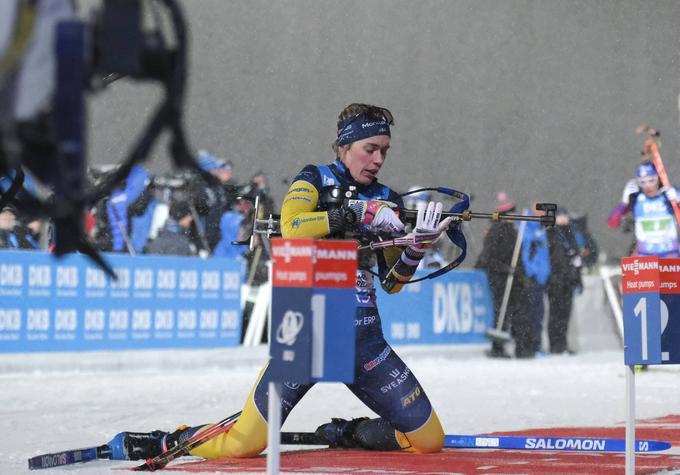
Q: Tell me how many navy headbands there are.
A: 1